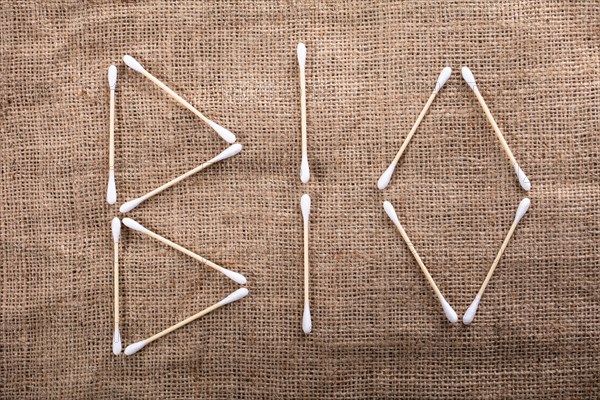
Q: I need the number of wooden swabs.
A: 12